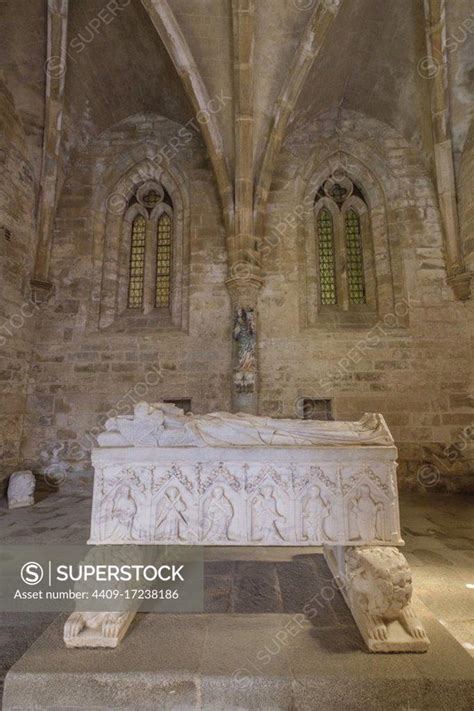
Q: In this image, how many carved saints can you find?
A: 6